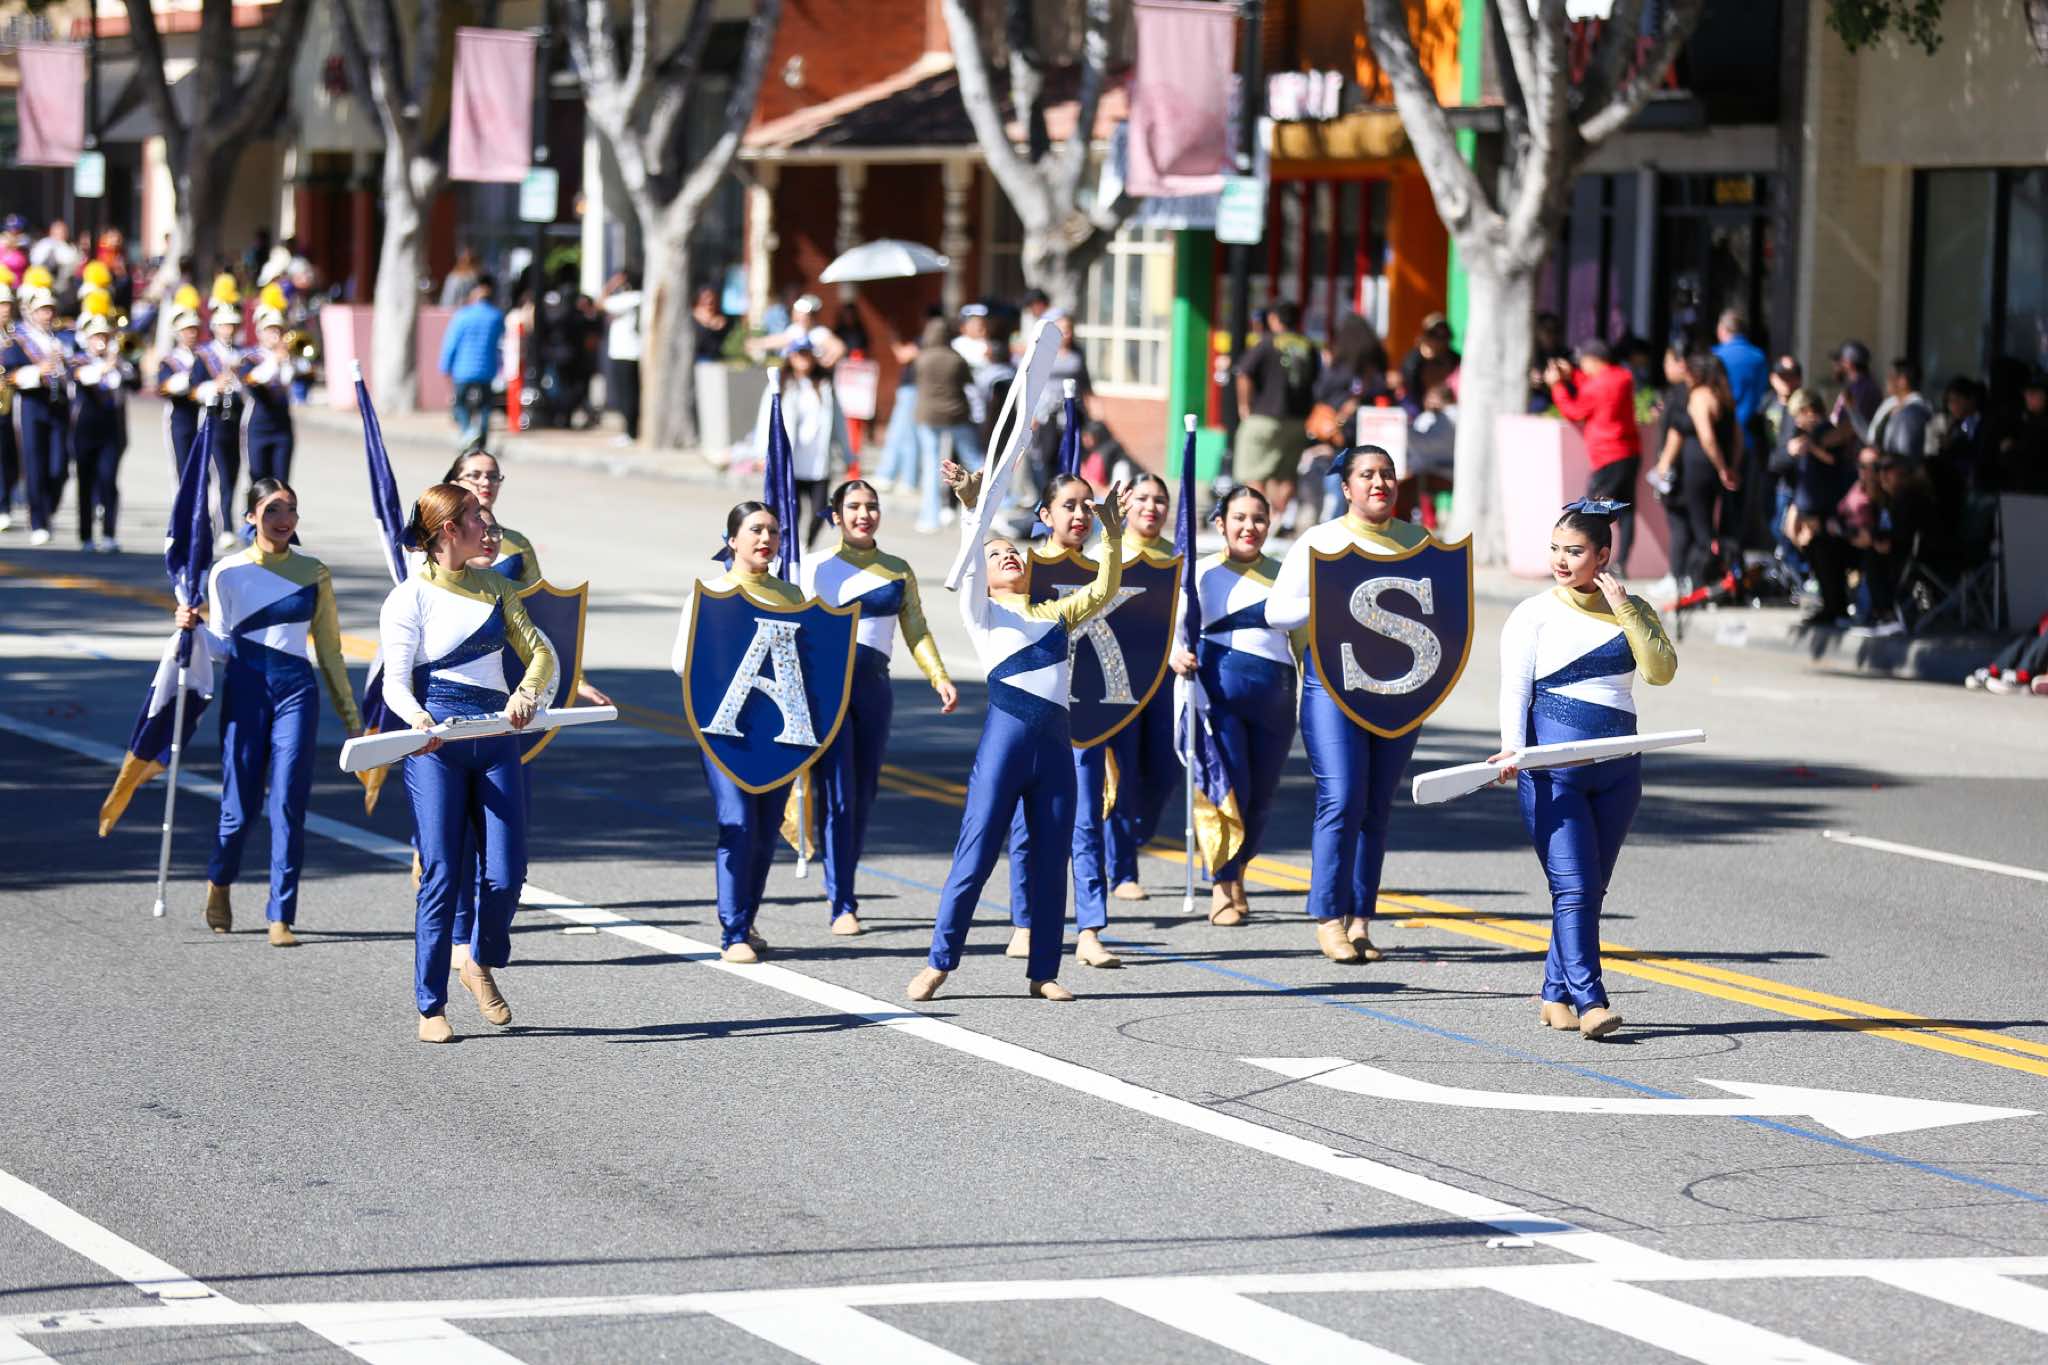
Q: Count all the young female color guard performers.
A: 12